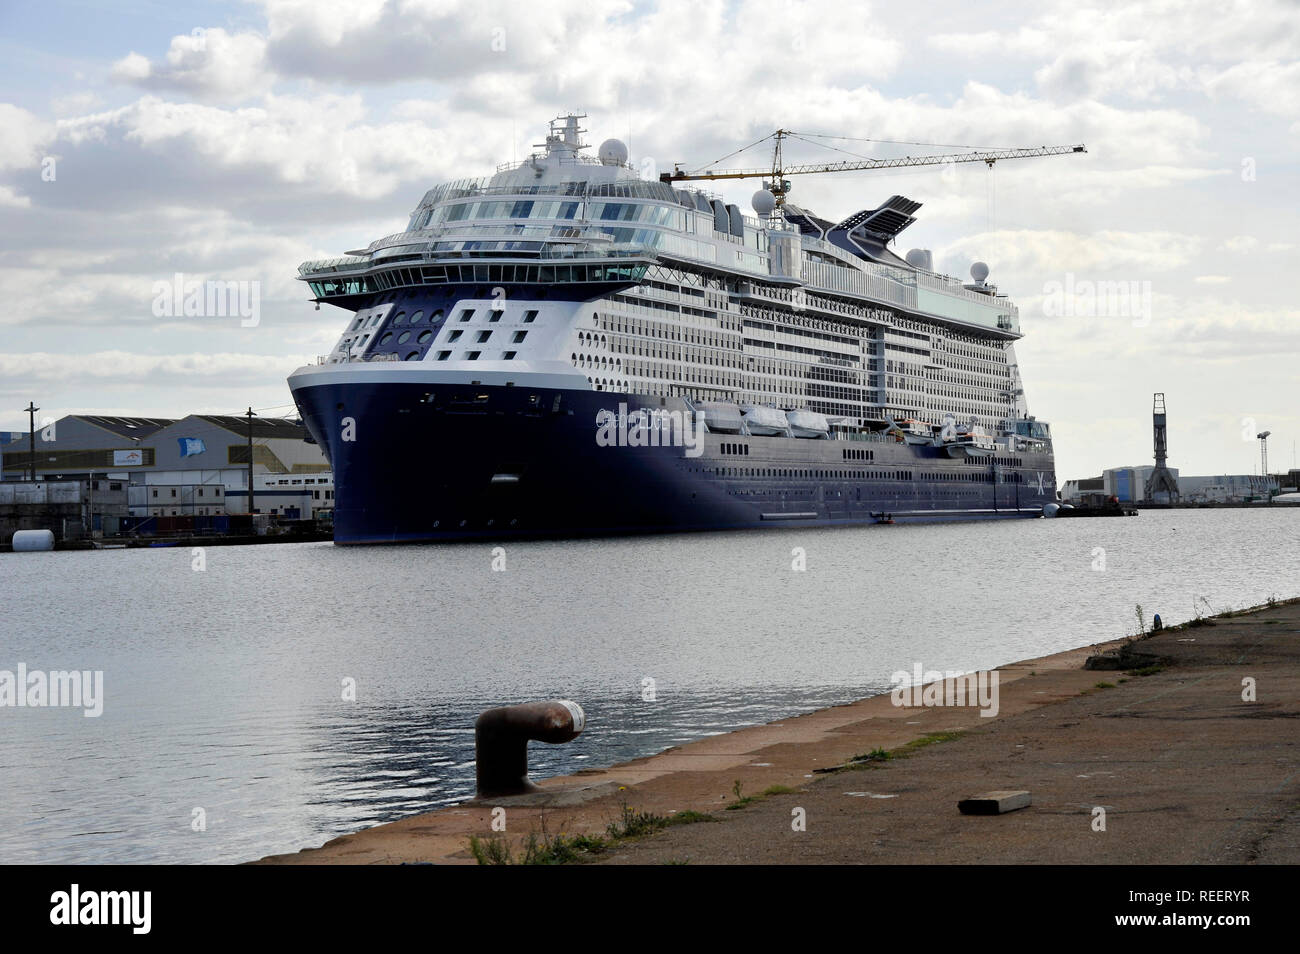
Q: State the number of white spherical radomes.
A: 4